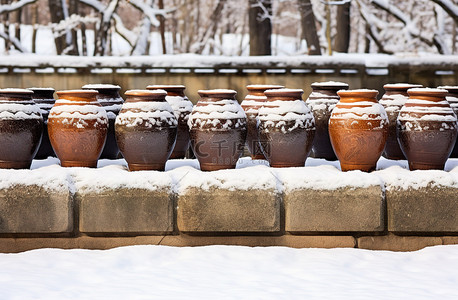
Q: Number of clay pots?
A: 14